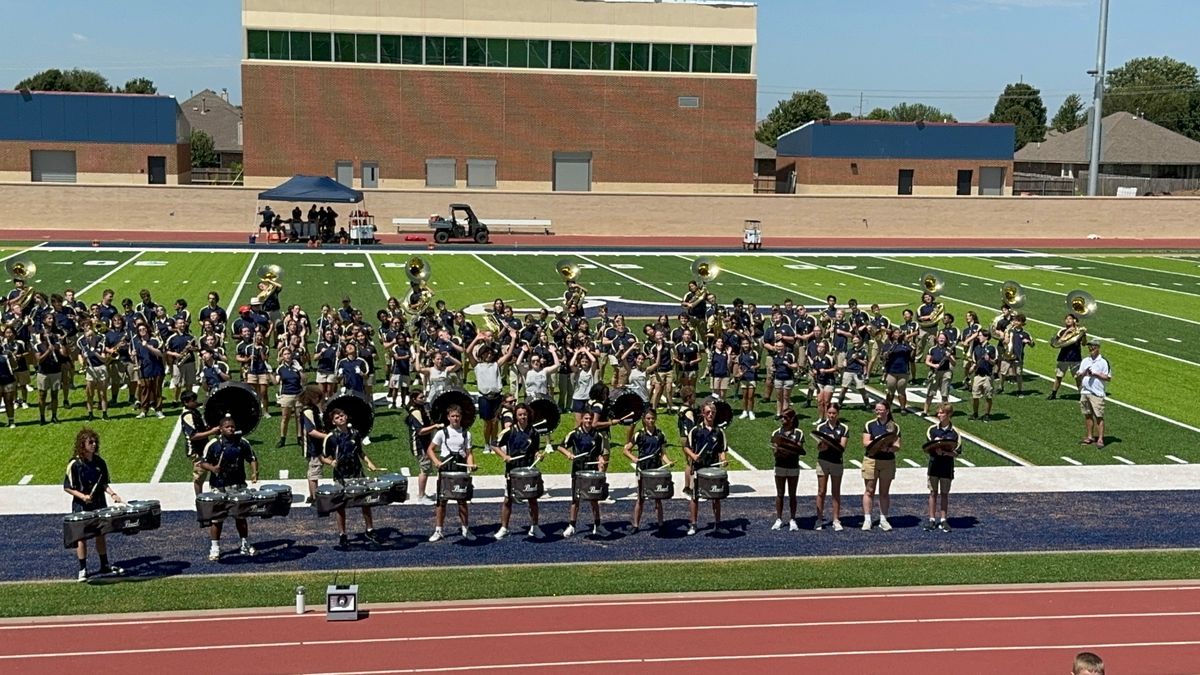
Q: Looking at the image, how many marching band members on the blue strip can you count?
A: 12